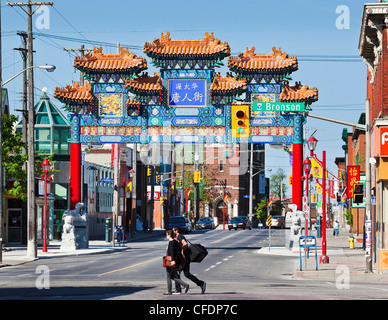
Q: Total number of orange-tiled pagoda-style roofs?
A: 7